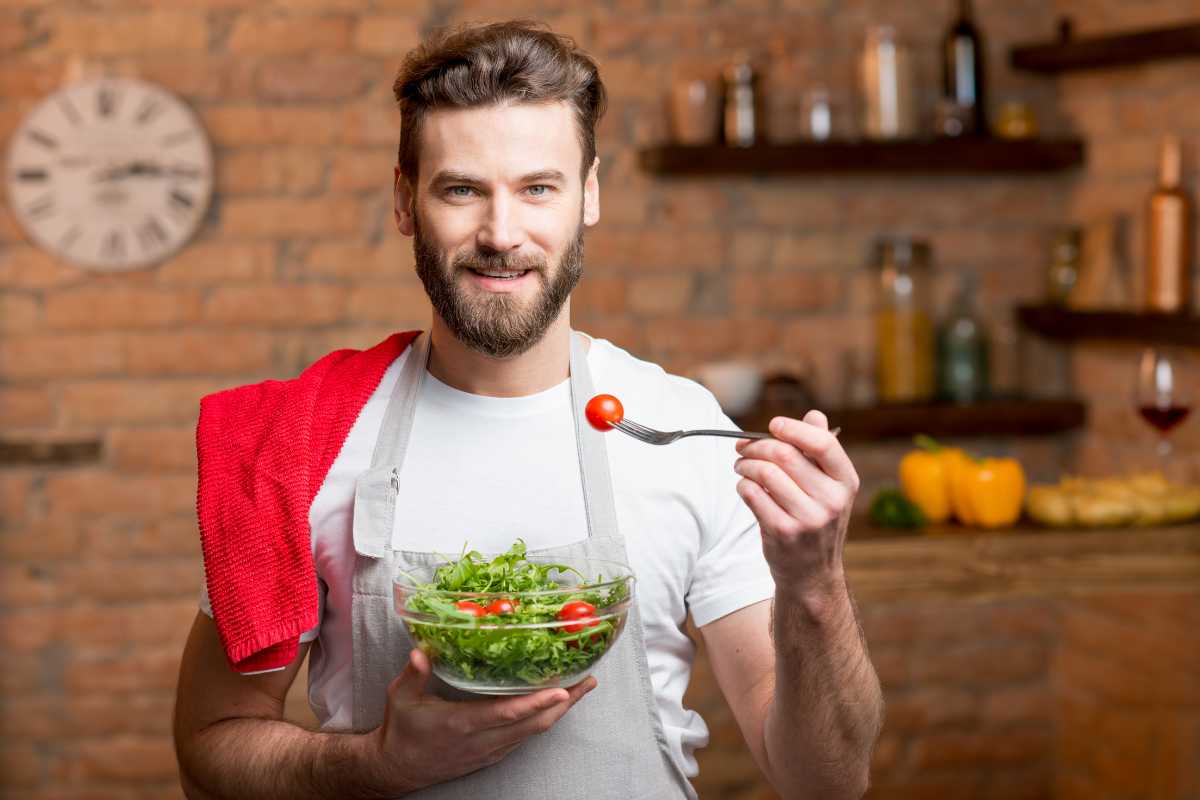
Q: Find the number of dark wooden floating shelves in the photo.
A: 4